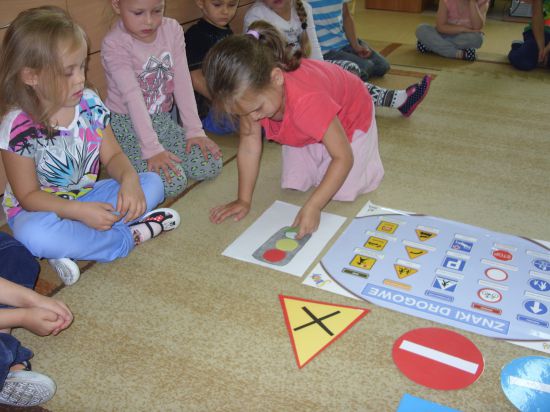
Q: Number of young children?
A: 9